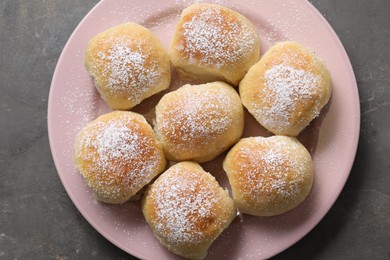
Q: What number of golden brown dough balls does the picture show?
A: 7